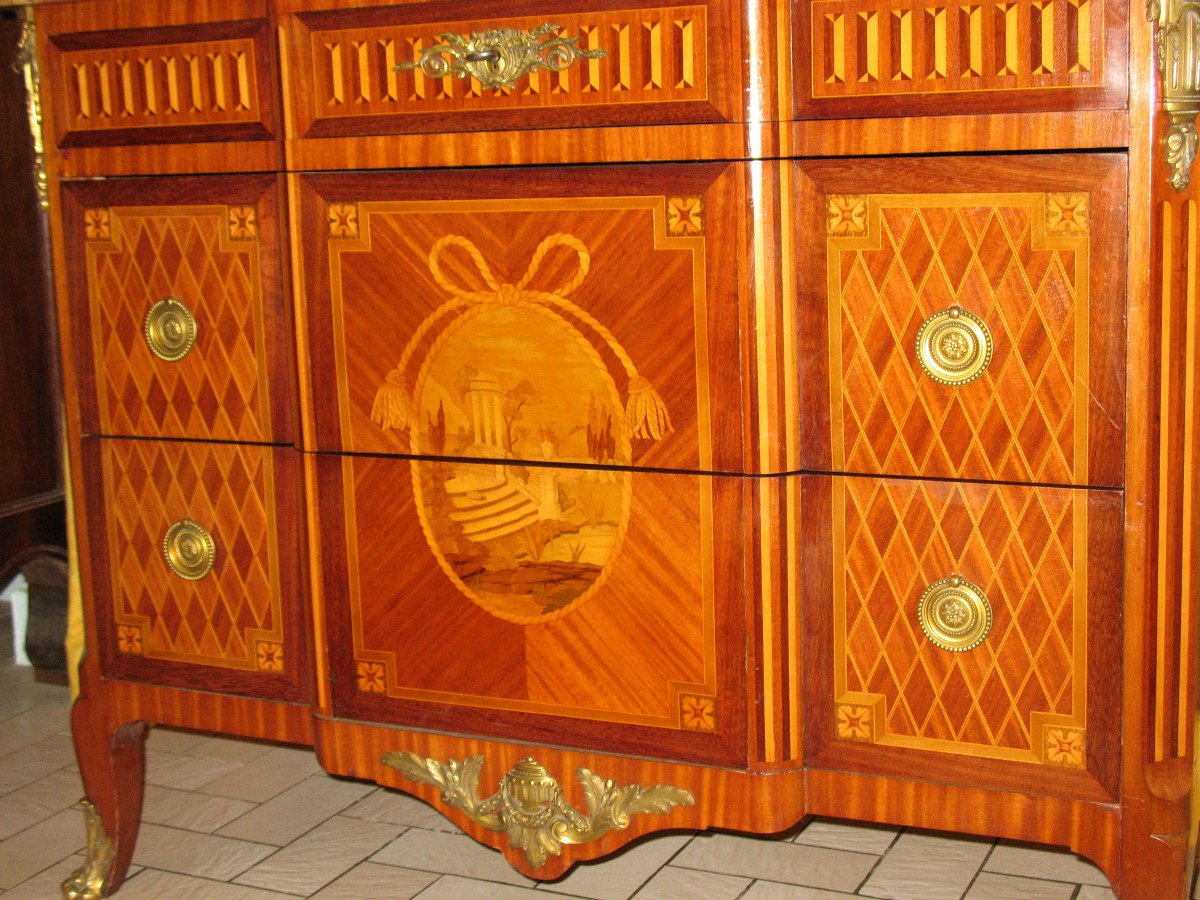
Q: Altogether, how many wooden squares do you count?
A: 12